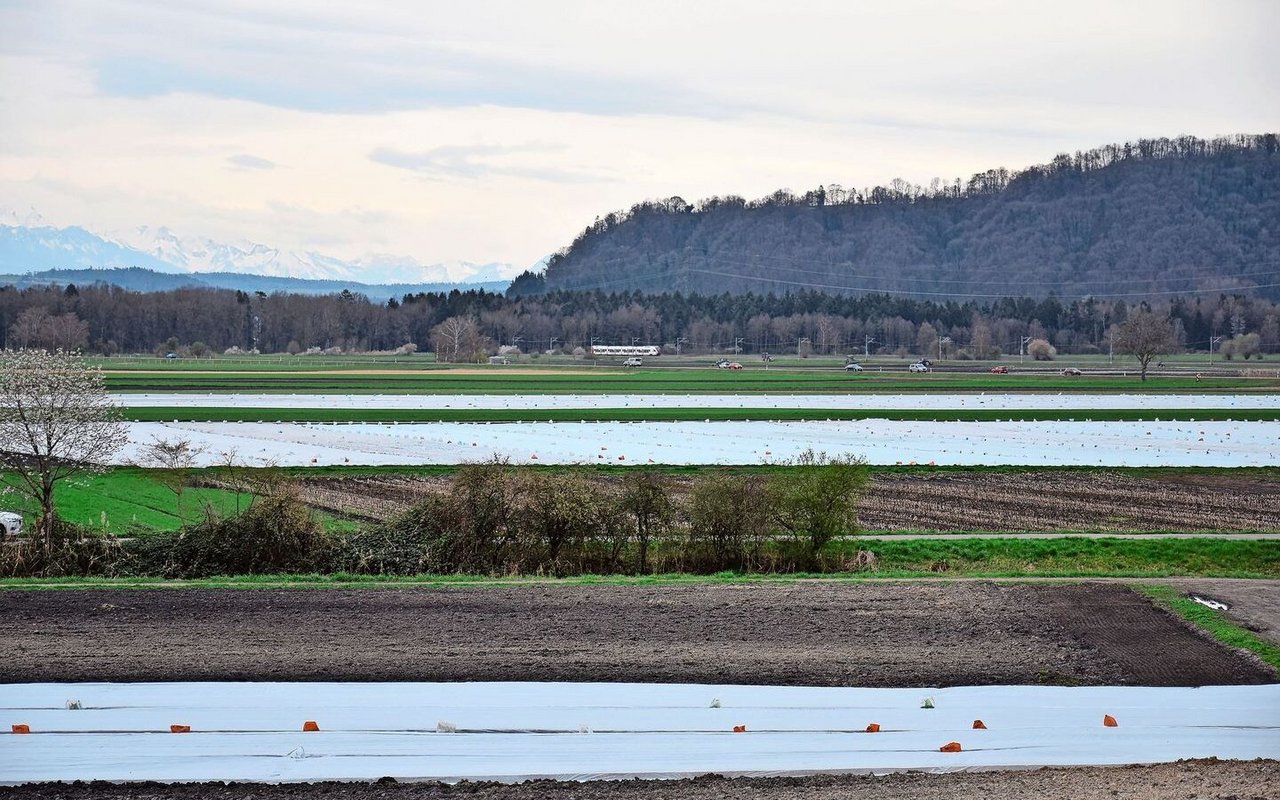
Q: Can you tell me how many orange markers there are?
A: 8